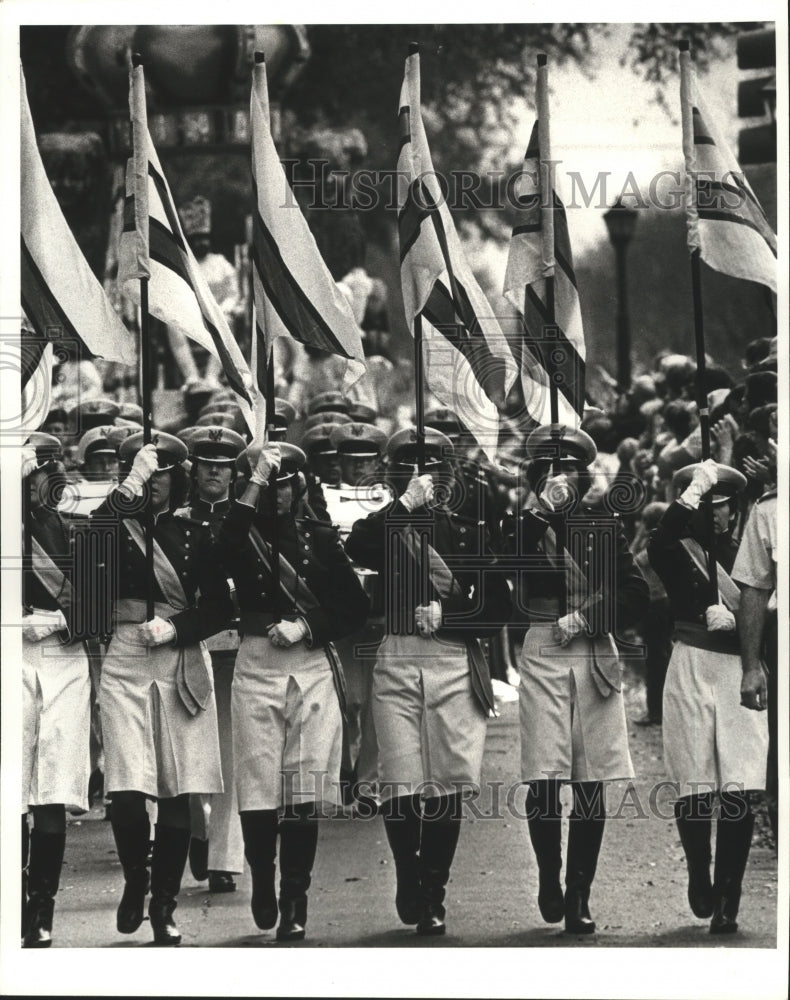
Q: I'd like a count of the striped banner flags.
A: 6